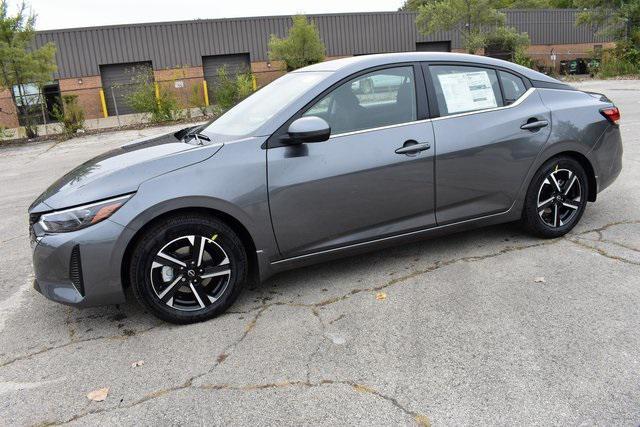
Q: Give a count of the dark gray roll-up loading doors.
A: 3